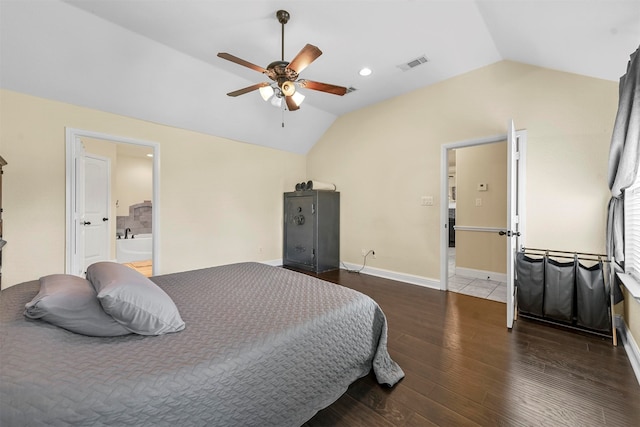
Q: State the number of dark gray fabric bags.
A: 3